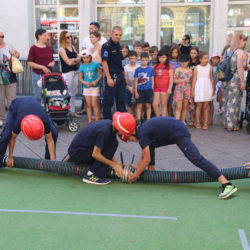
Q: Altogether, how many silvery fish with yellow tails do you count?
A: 0